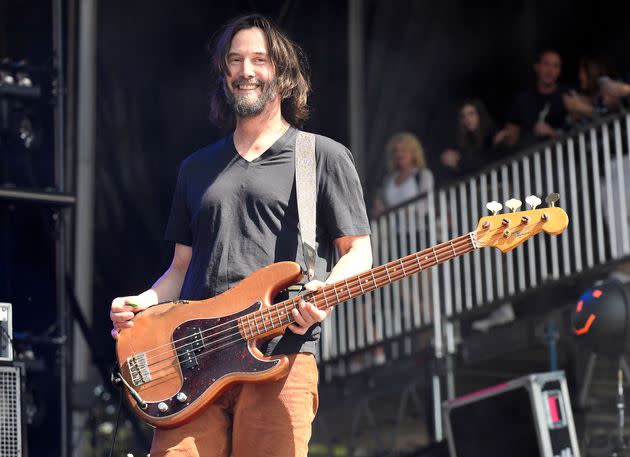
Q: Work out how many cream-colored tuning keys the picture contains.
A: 3